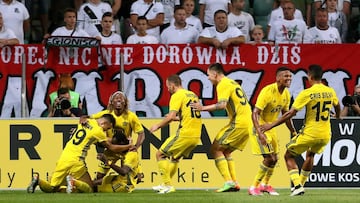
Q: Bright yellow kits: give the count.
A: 7